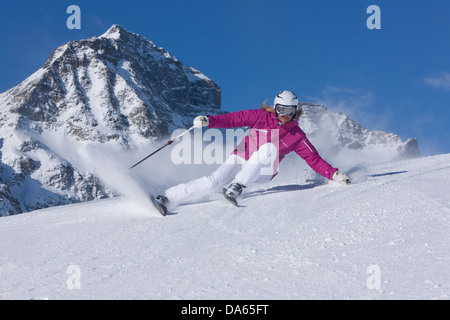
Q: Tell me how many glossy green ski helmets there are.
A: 0